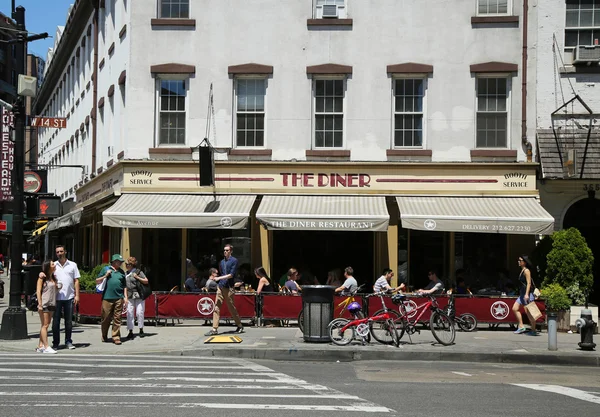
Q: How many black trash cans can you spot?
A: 1